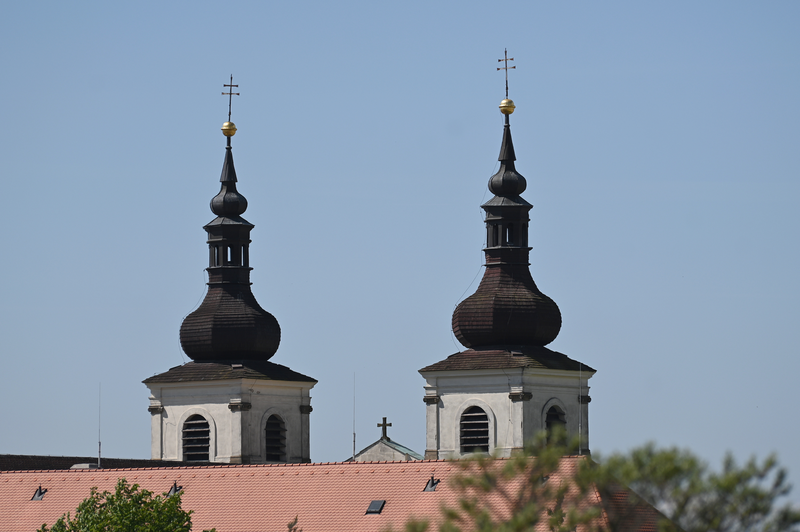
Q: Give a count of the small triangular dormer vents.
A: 3